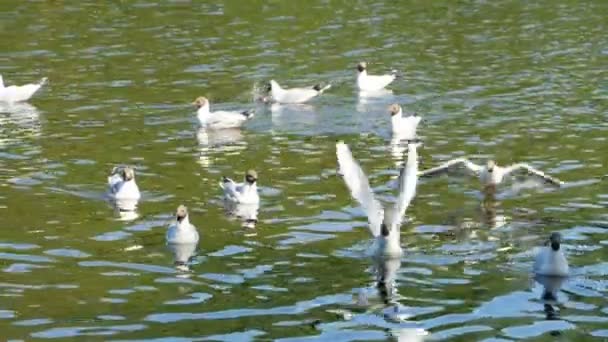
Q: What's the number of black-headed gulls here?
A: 11